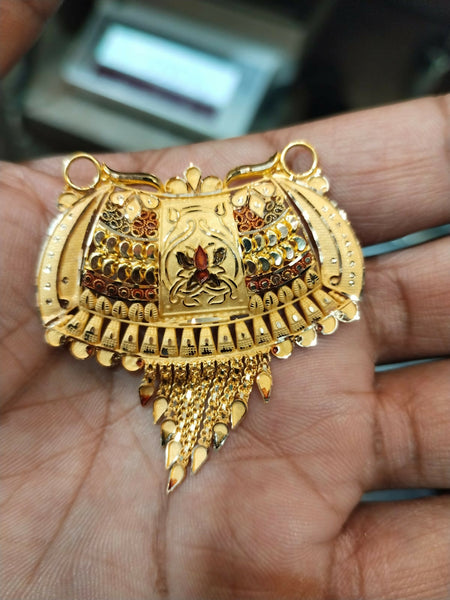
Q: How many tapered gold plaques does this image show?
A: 15